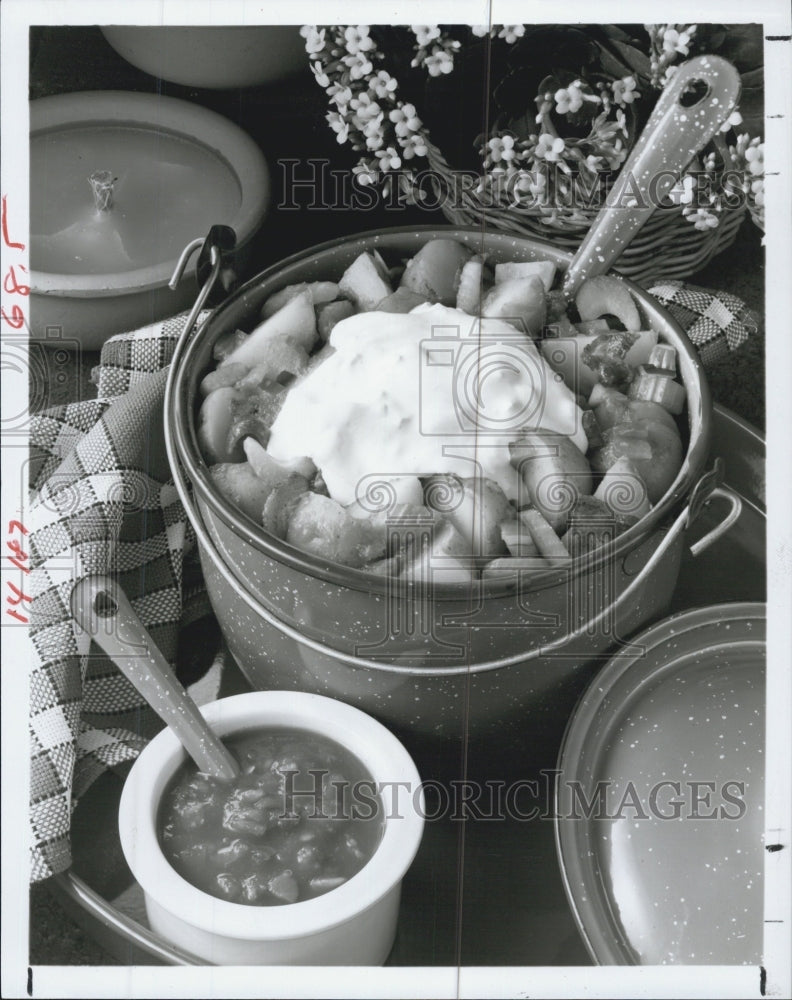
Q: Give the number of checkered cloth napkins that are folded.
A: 1